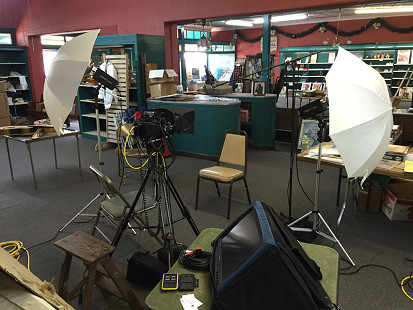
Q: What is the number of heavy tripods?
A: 1